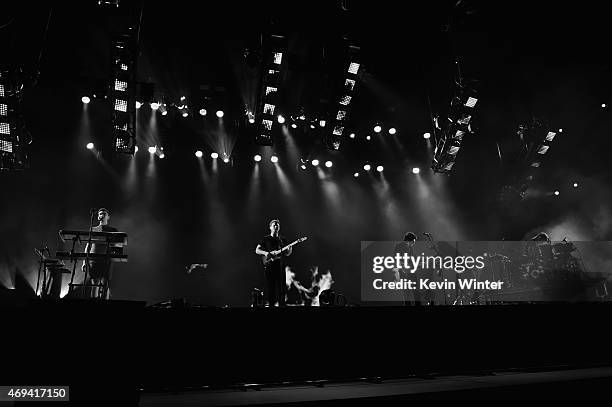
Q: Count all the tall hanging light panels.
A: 6